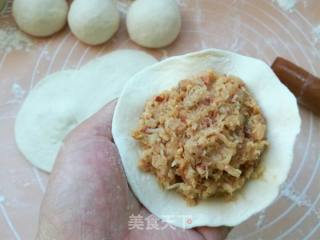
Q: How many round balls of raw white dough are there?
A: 3